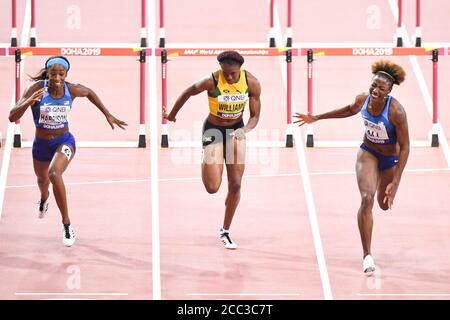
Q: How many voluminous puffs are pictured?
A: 1